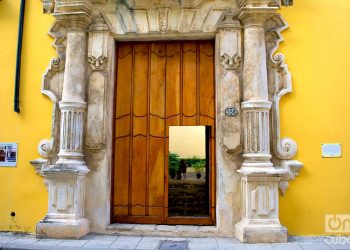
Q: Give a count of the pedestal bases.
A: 2